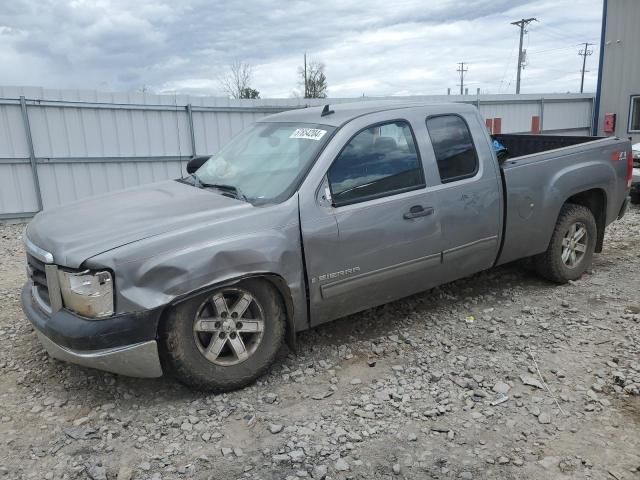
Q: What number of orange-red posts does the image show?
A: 3